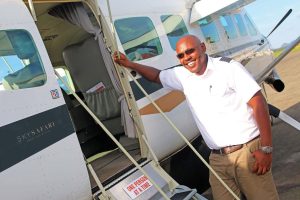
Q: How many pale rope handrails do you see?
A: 2